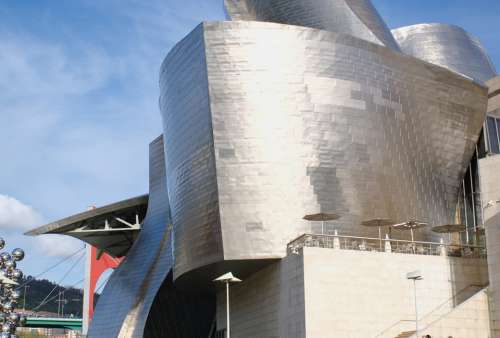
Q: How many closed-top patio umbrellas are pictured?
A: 3